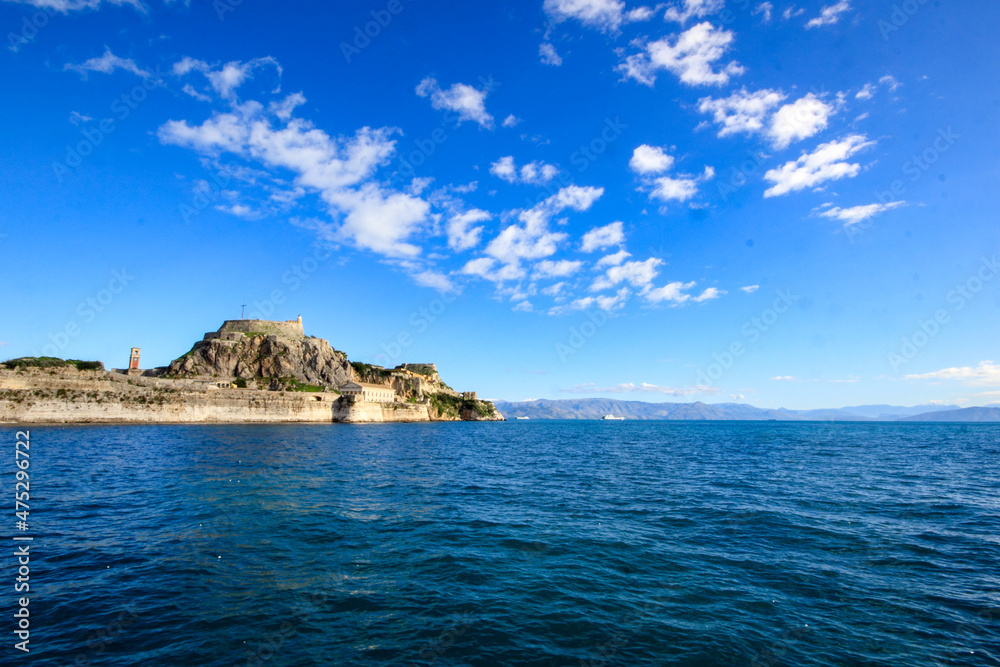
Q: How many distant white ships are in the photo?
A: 2